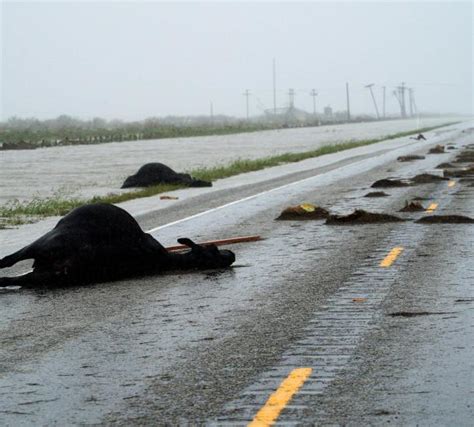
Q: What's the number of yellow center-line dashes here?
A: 4